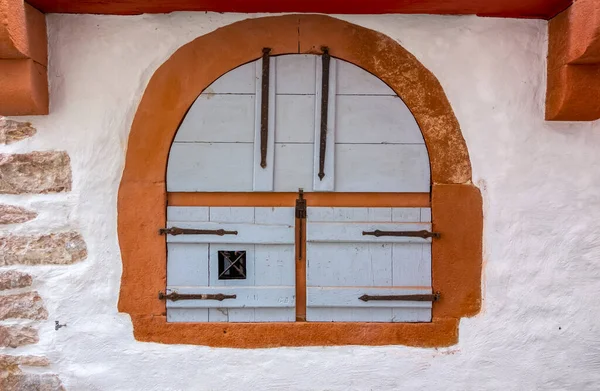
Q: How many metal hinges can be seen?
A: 6